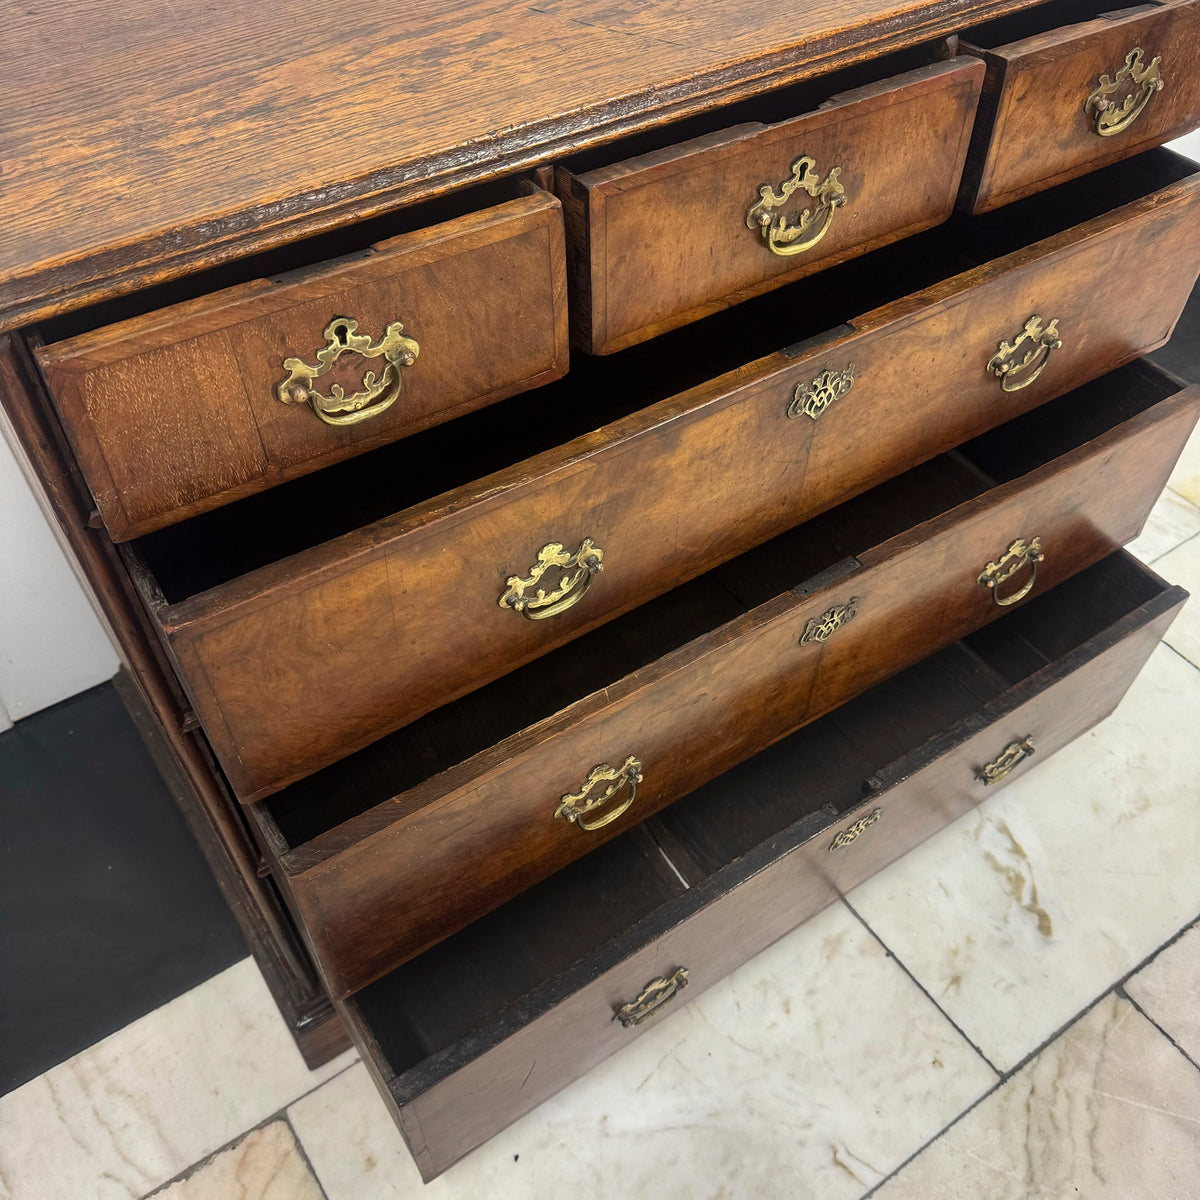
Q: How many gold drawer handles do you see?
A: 9